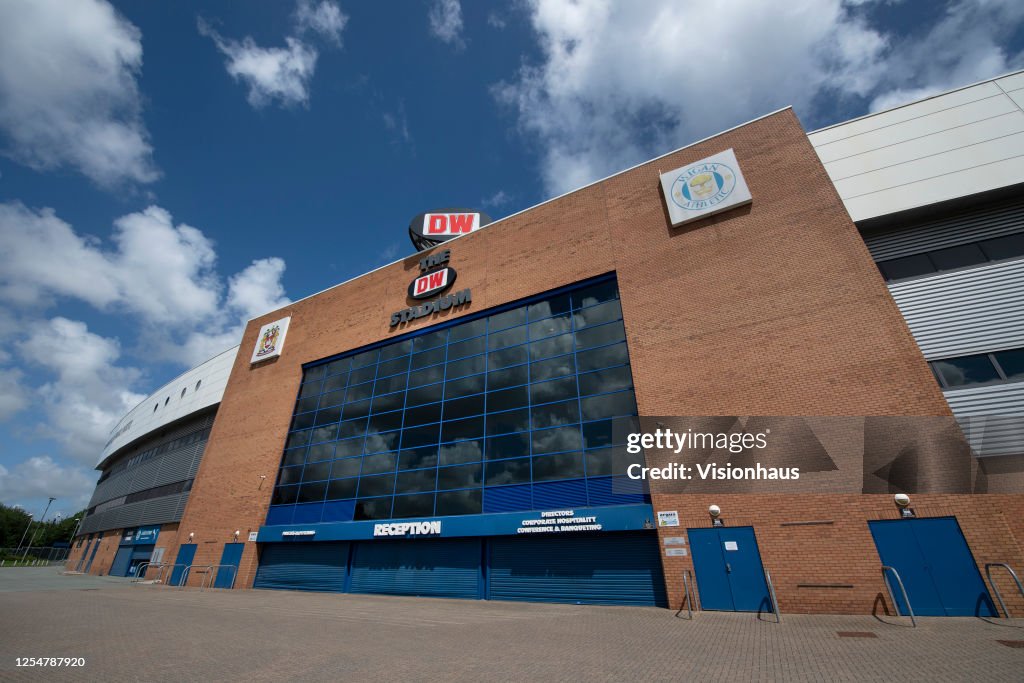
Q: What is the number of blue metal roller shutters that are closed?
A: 3